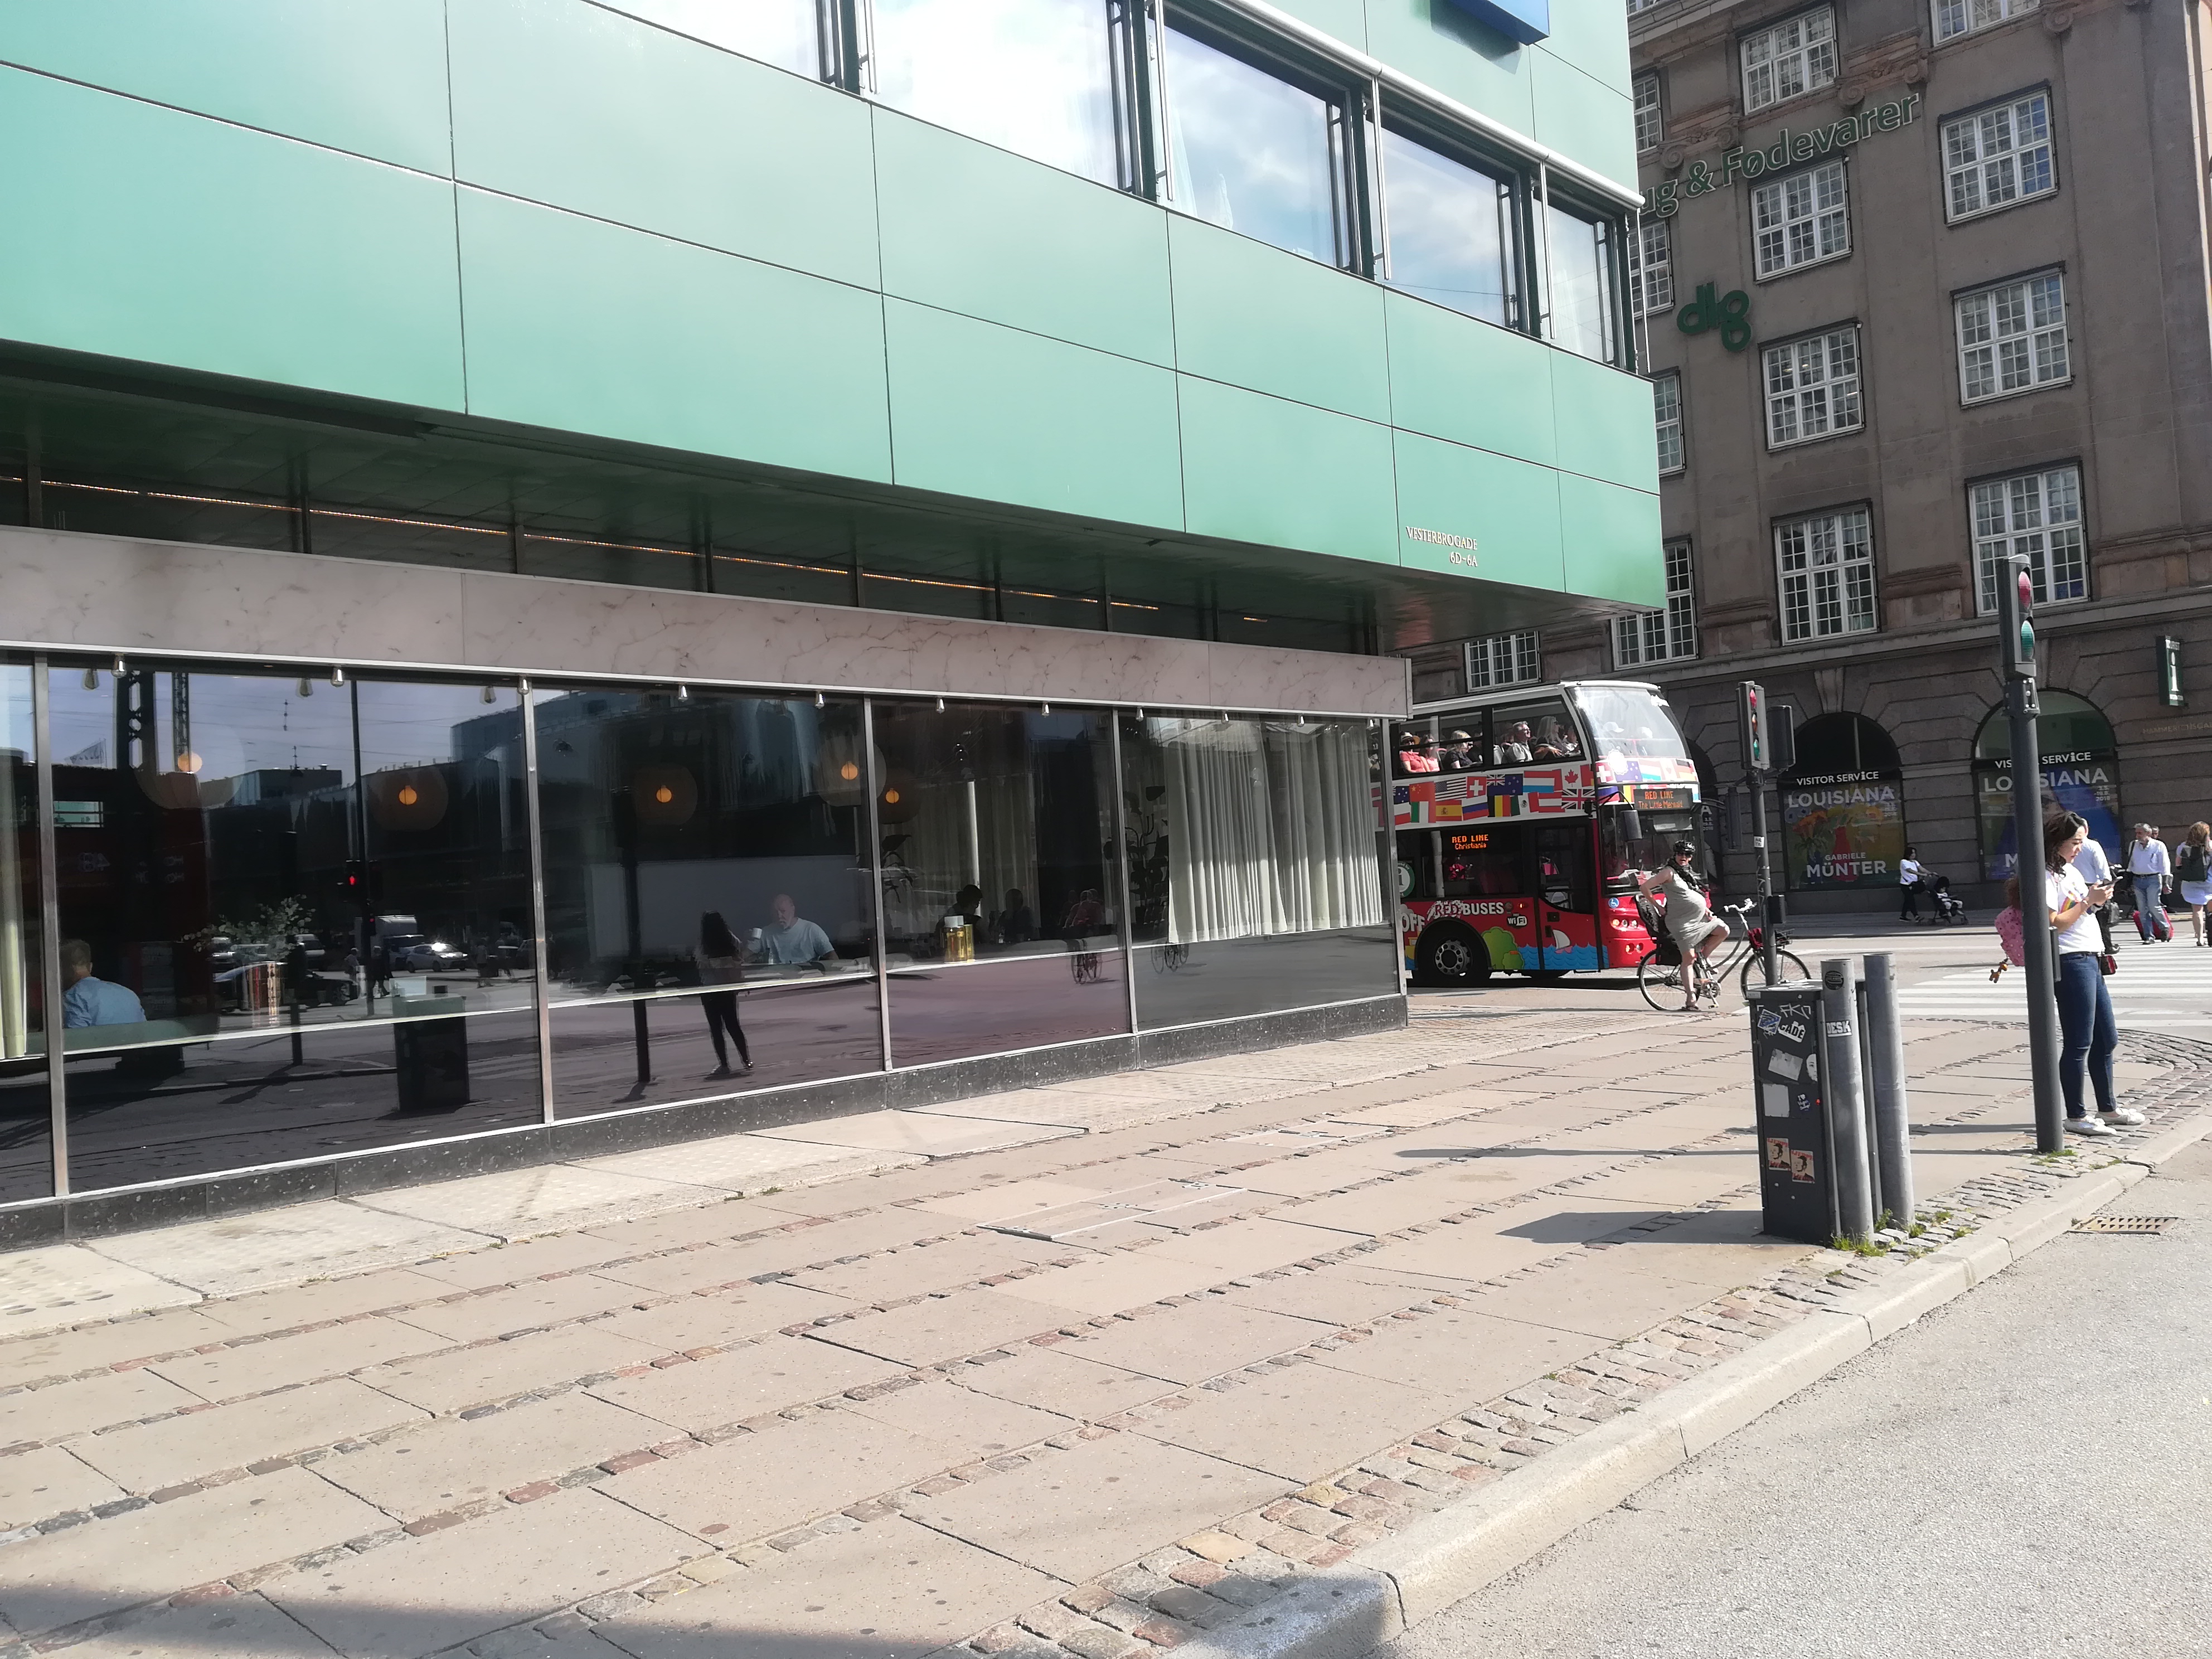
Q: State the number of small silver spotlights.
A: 11